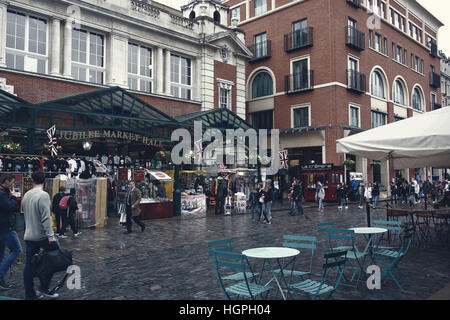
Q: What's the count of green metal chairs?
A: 8